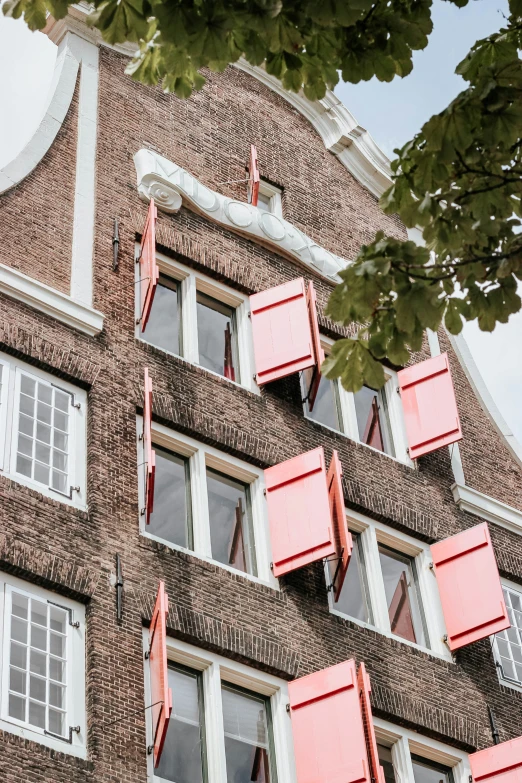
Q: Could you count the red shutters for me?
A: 13